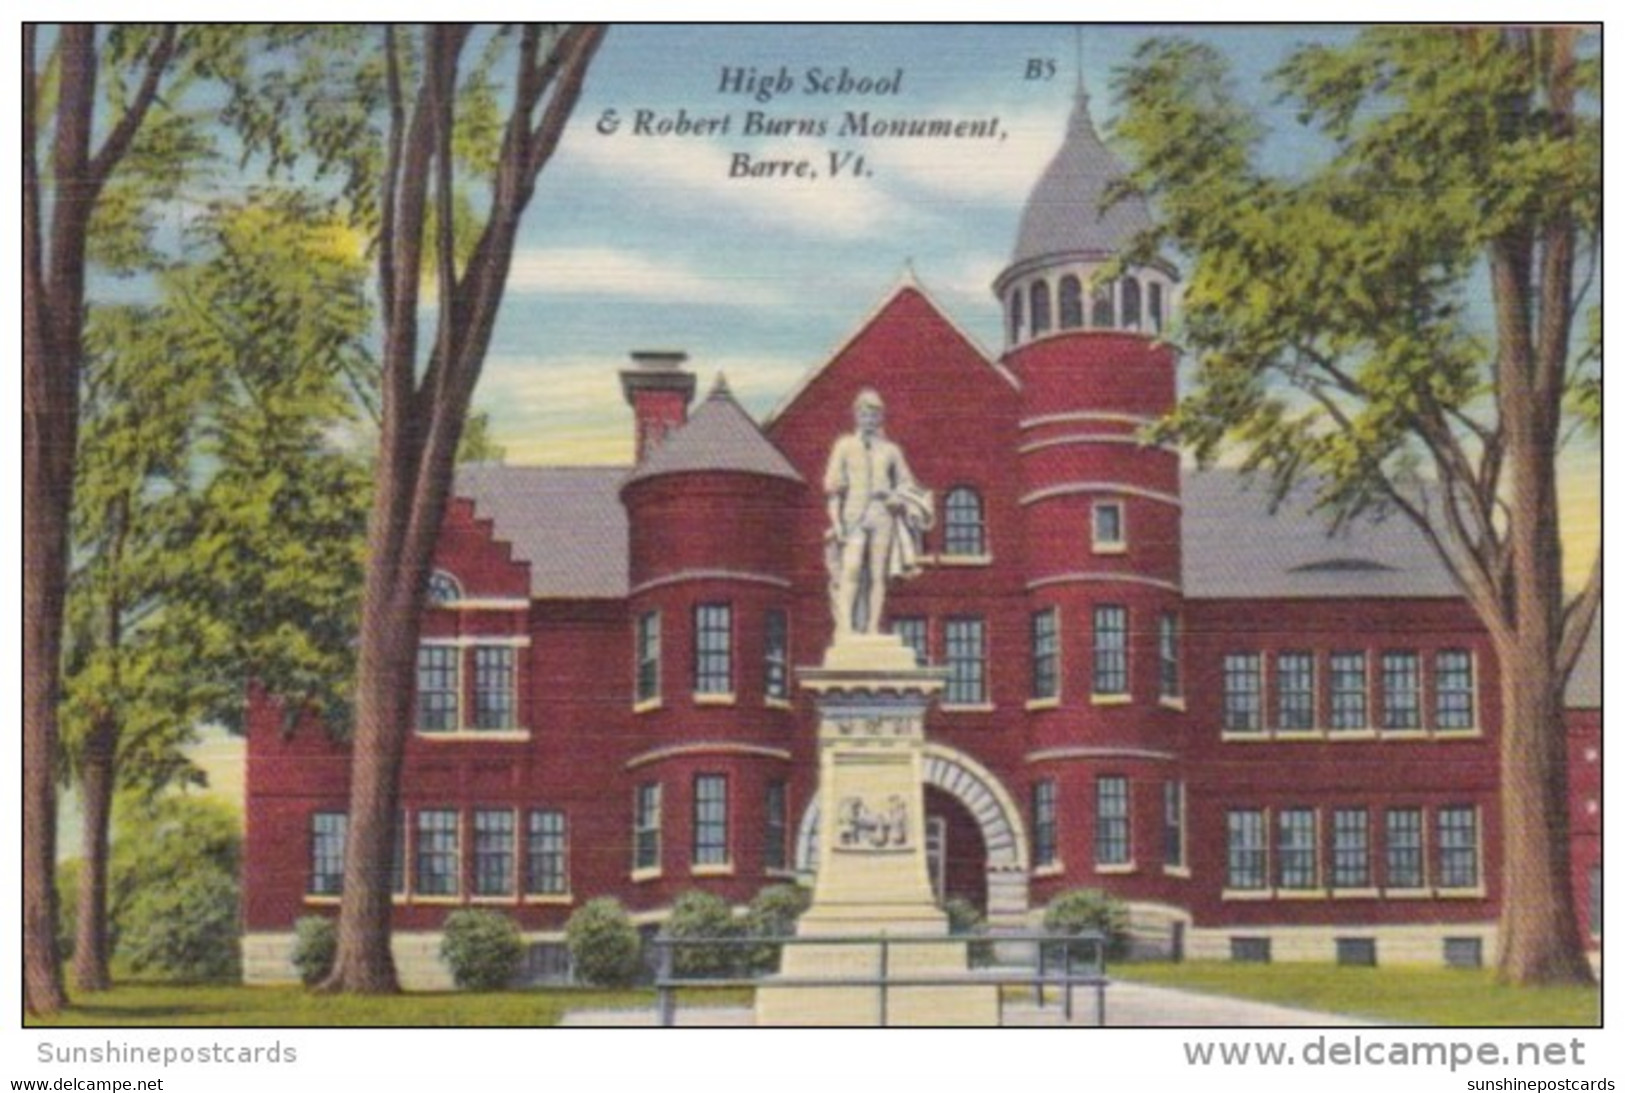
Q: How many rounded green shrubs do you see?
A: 7